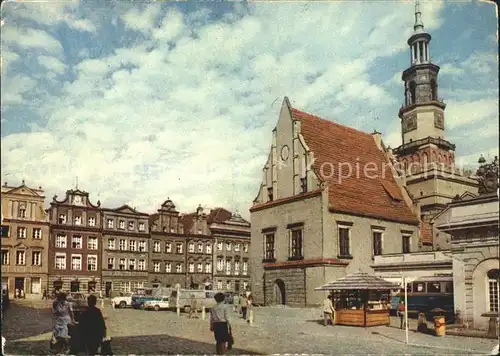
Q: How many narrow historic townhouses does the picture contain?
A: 6